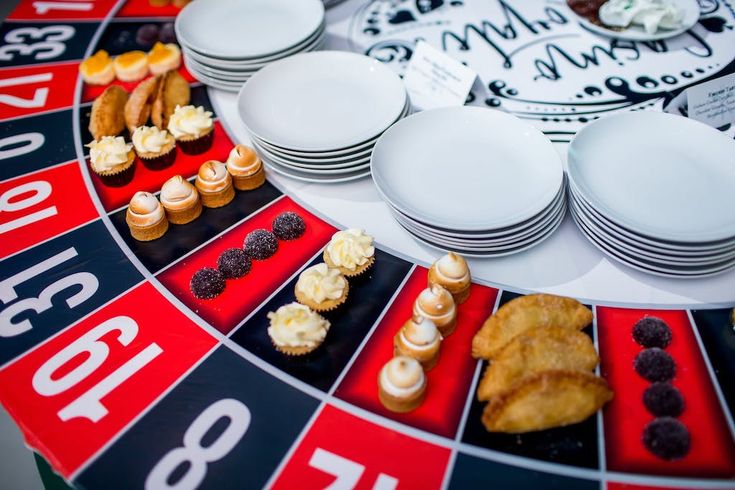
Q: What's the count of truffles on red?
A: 8